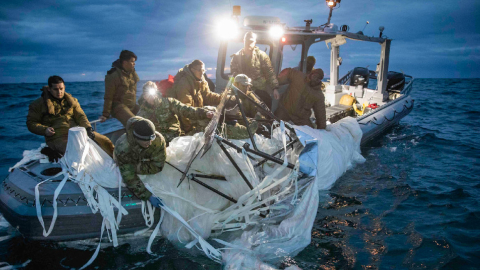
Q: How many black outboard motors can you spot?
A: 2